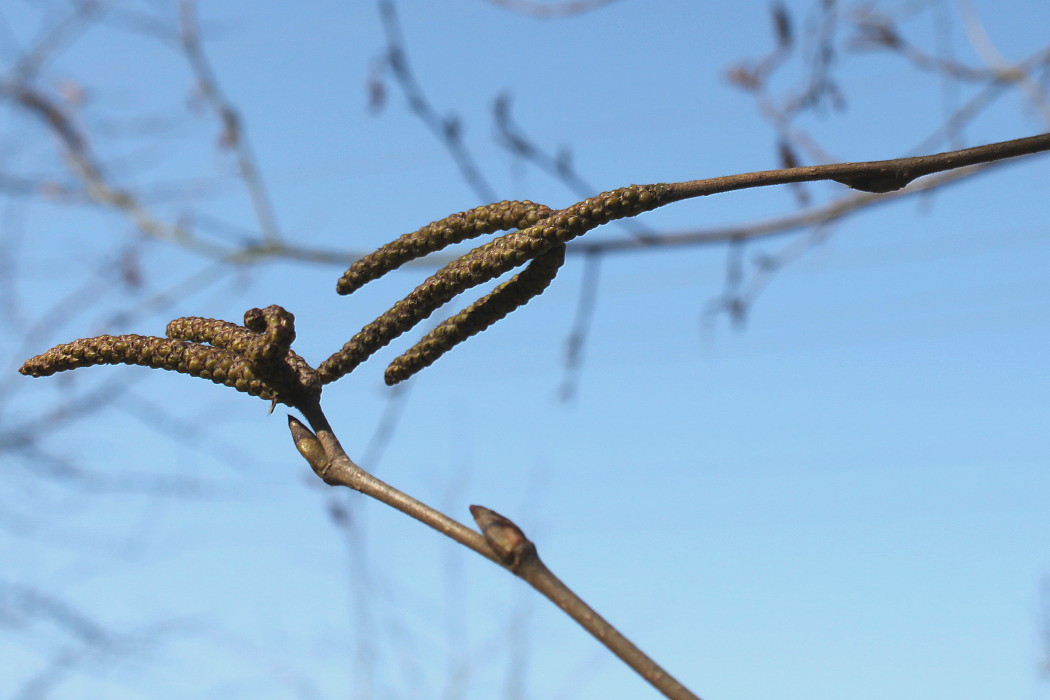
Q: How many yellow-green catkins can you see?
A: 6